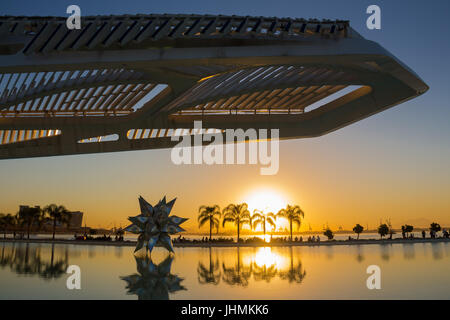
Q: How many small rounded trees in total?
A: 5